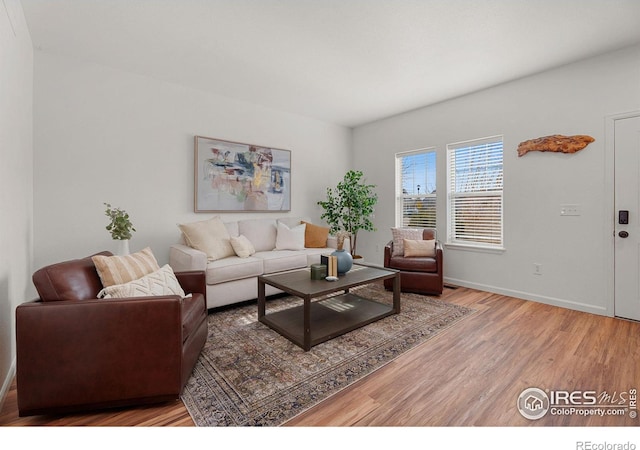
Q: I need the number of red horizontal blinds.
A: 0